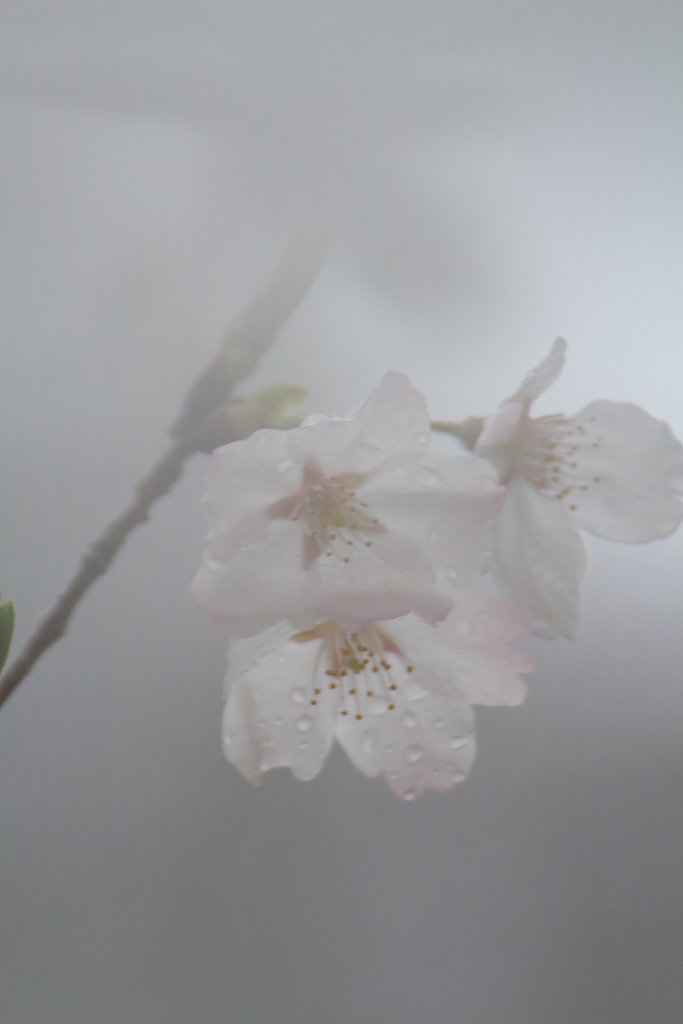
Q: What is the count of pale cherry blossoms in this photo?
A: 3